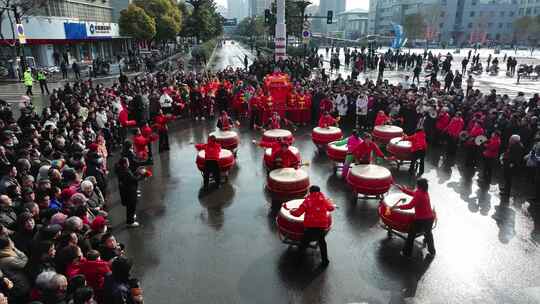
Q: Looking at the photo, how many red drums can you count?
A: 12